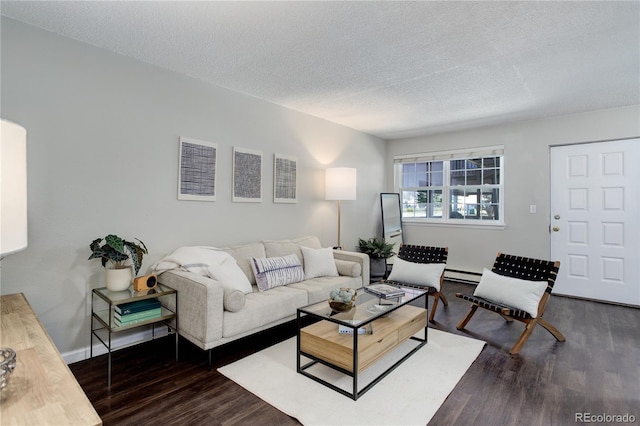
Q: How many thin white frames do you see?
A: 3